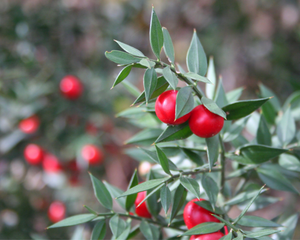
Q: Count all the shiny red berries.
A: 11